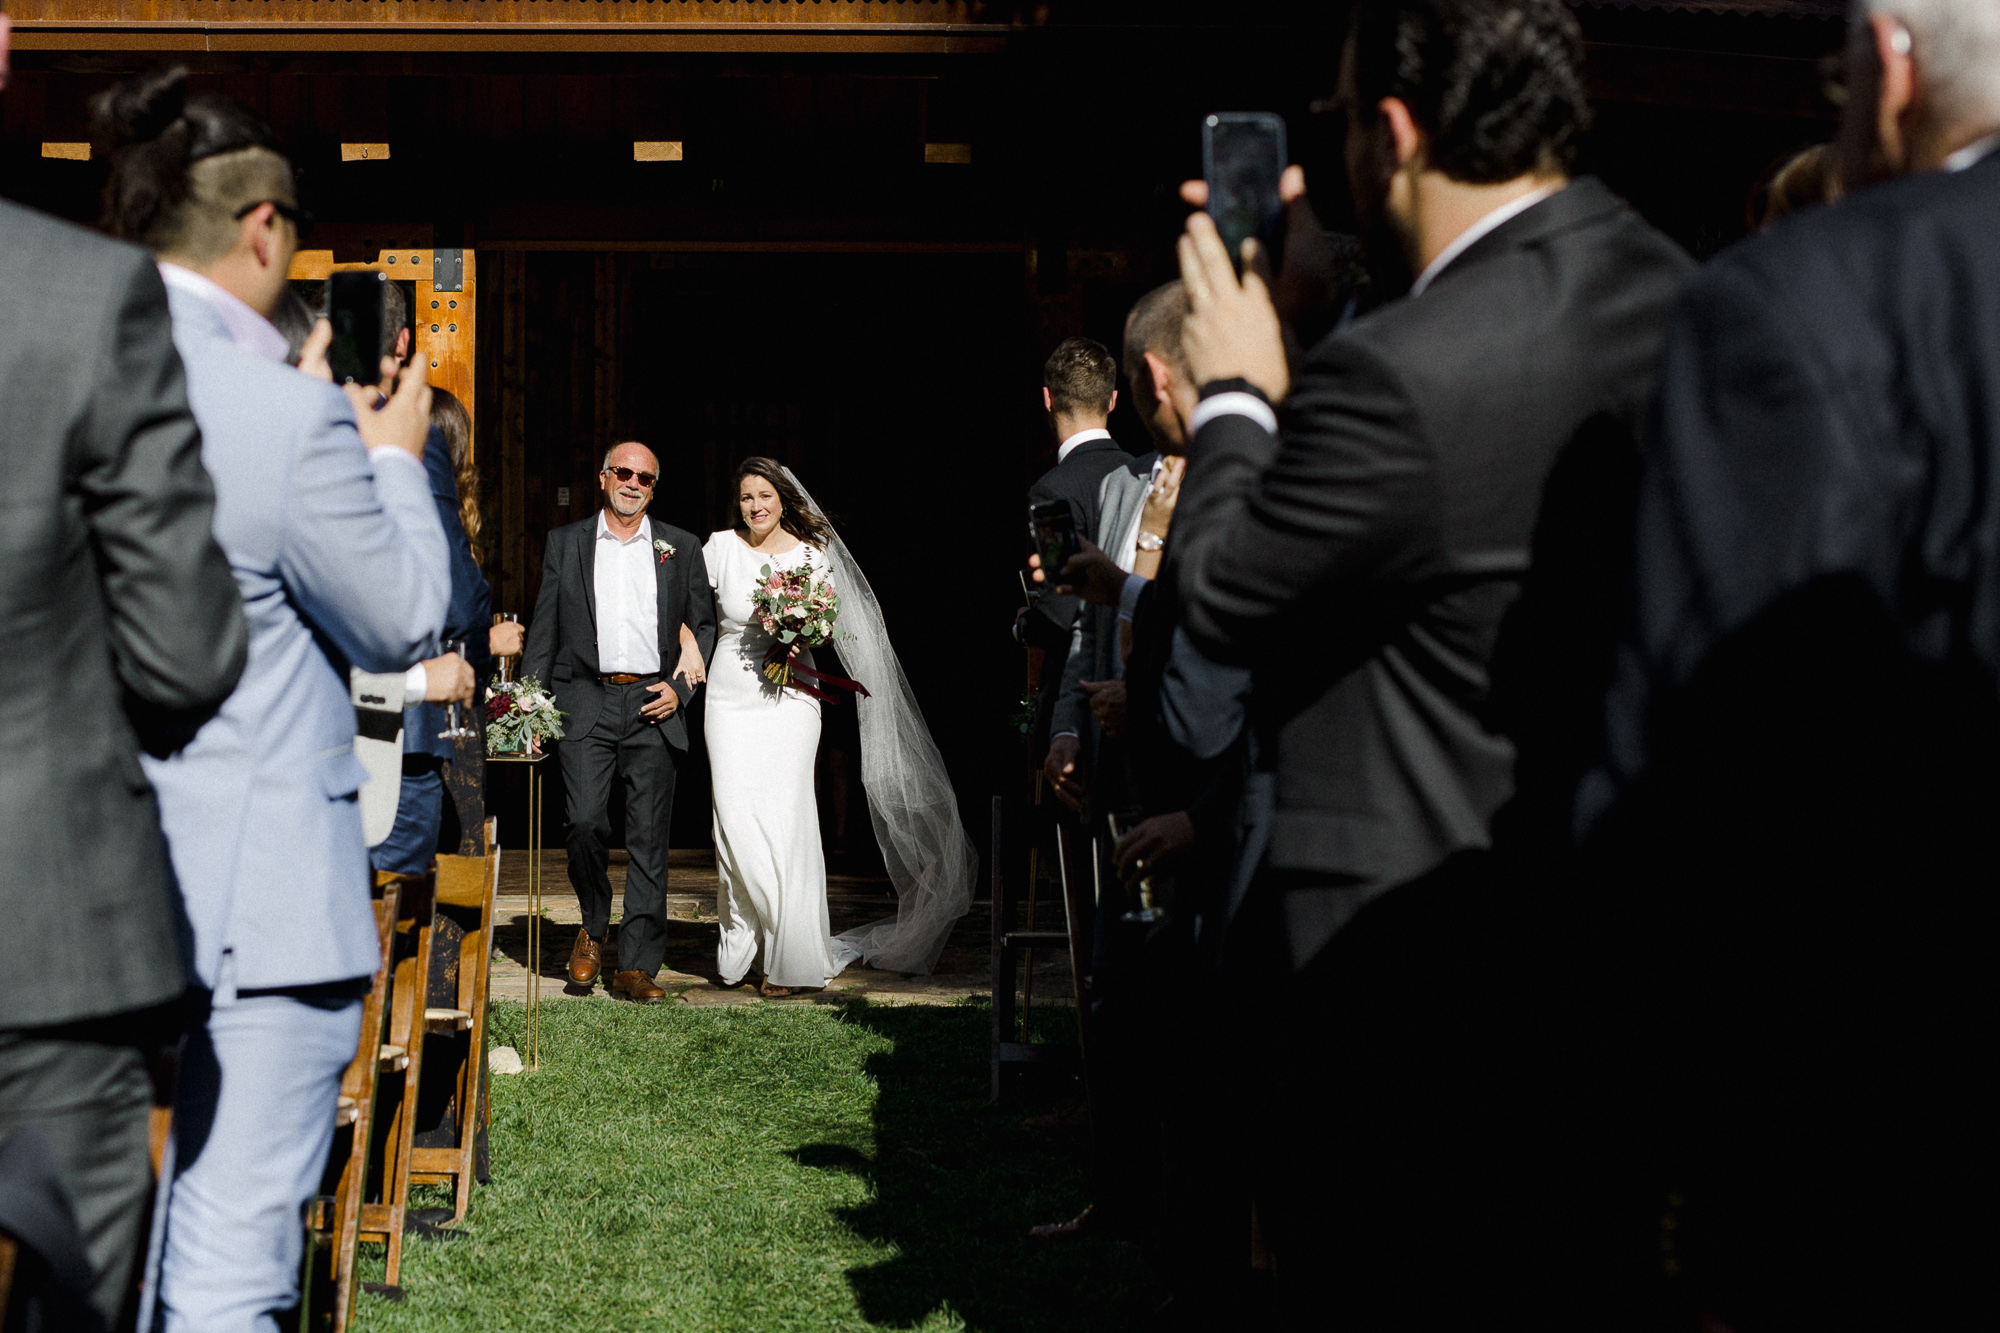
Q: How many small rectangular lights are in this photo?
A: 4